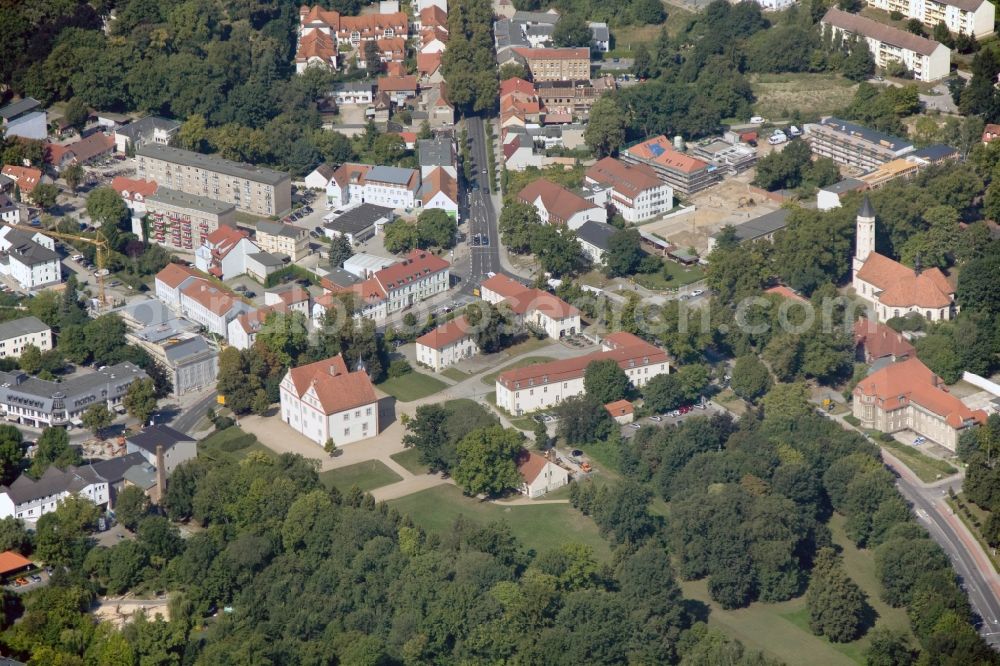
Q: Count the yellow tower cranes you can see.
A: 1